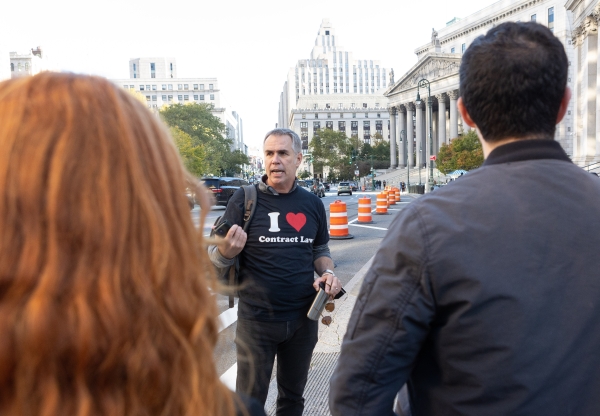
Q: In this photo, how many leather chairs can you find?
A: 0